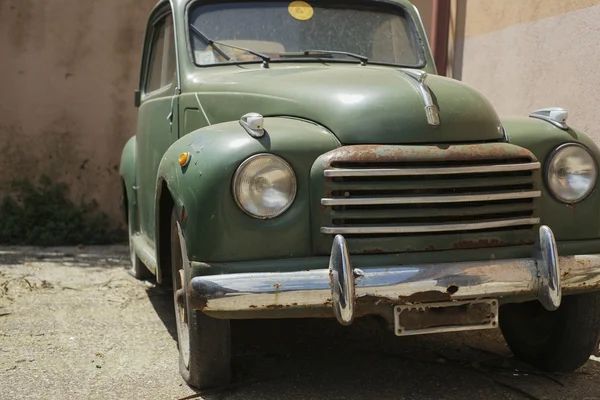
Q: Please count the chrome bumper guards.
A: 2